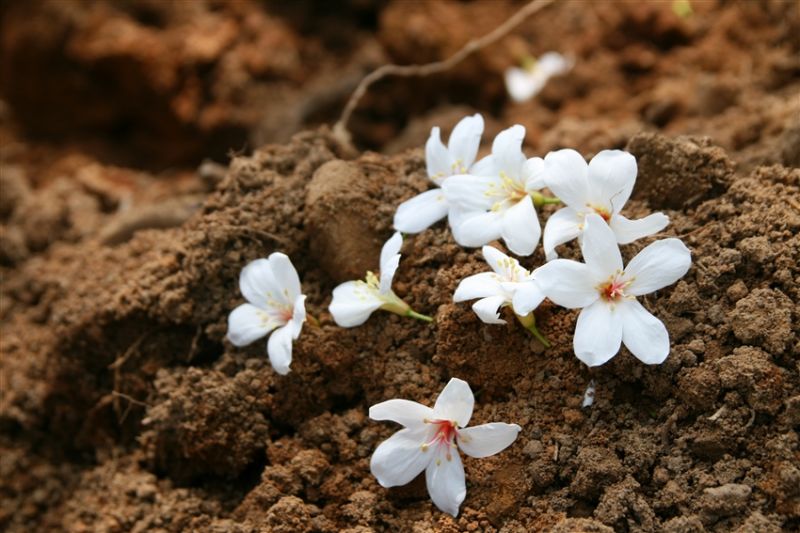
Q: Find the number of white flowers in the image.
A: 9